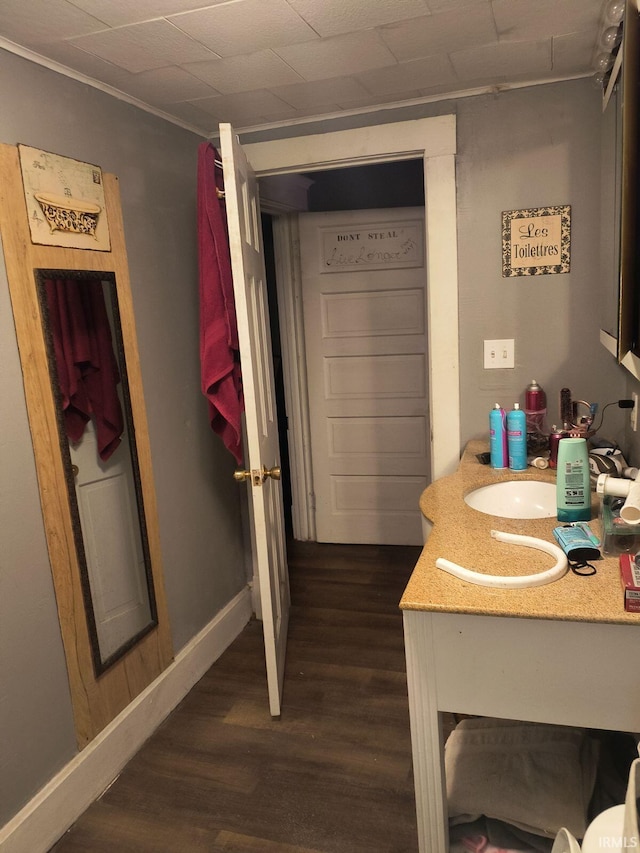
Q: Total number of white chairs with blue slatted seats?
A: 0